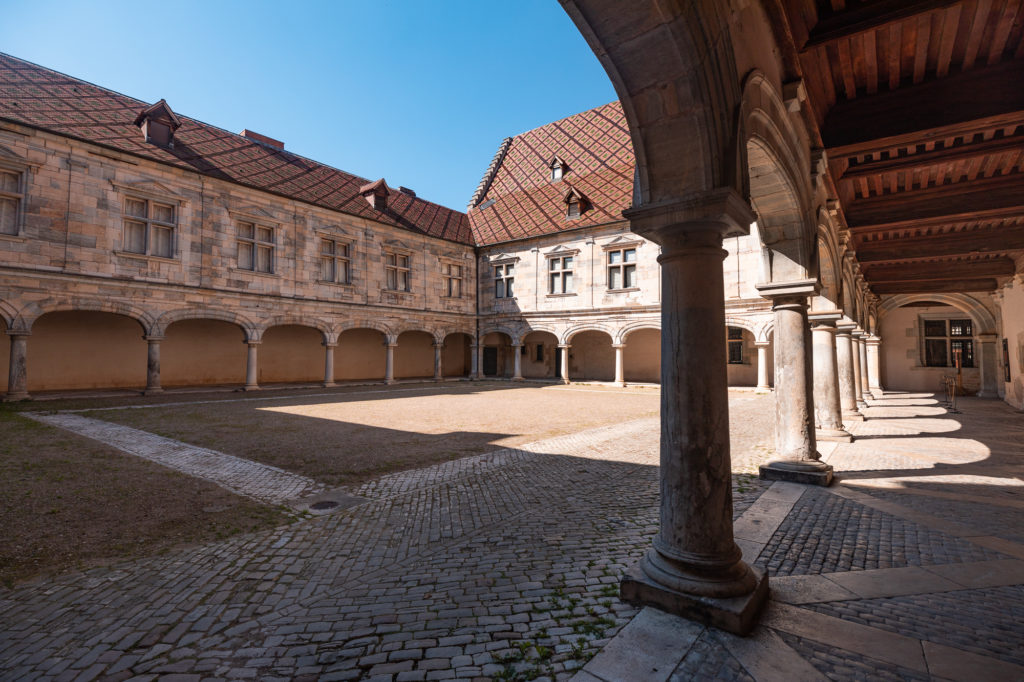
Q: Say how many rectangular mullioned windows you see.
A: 11